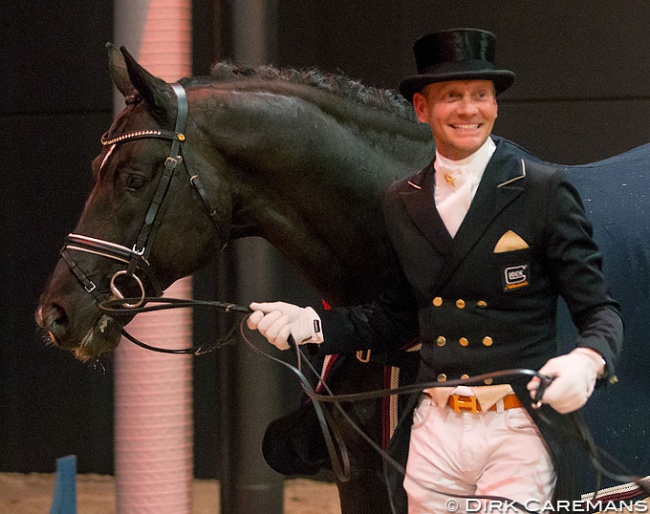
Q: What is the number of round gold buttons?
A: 9